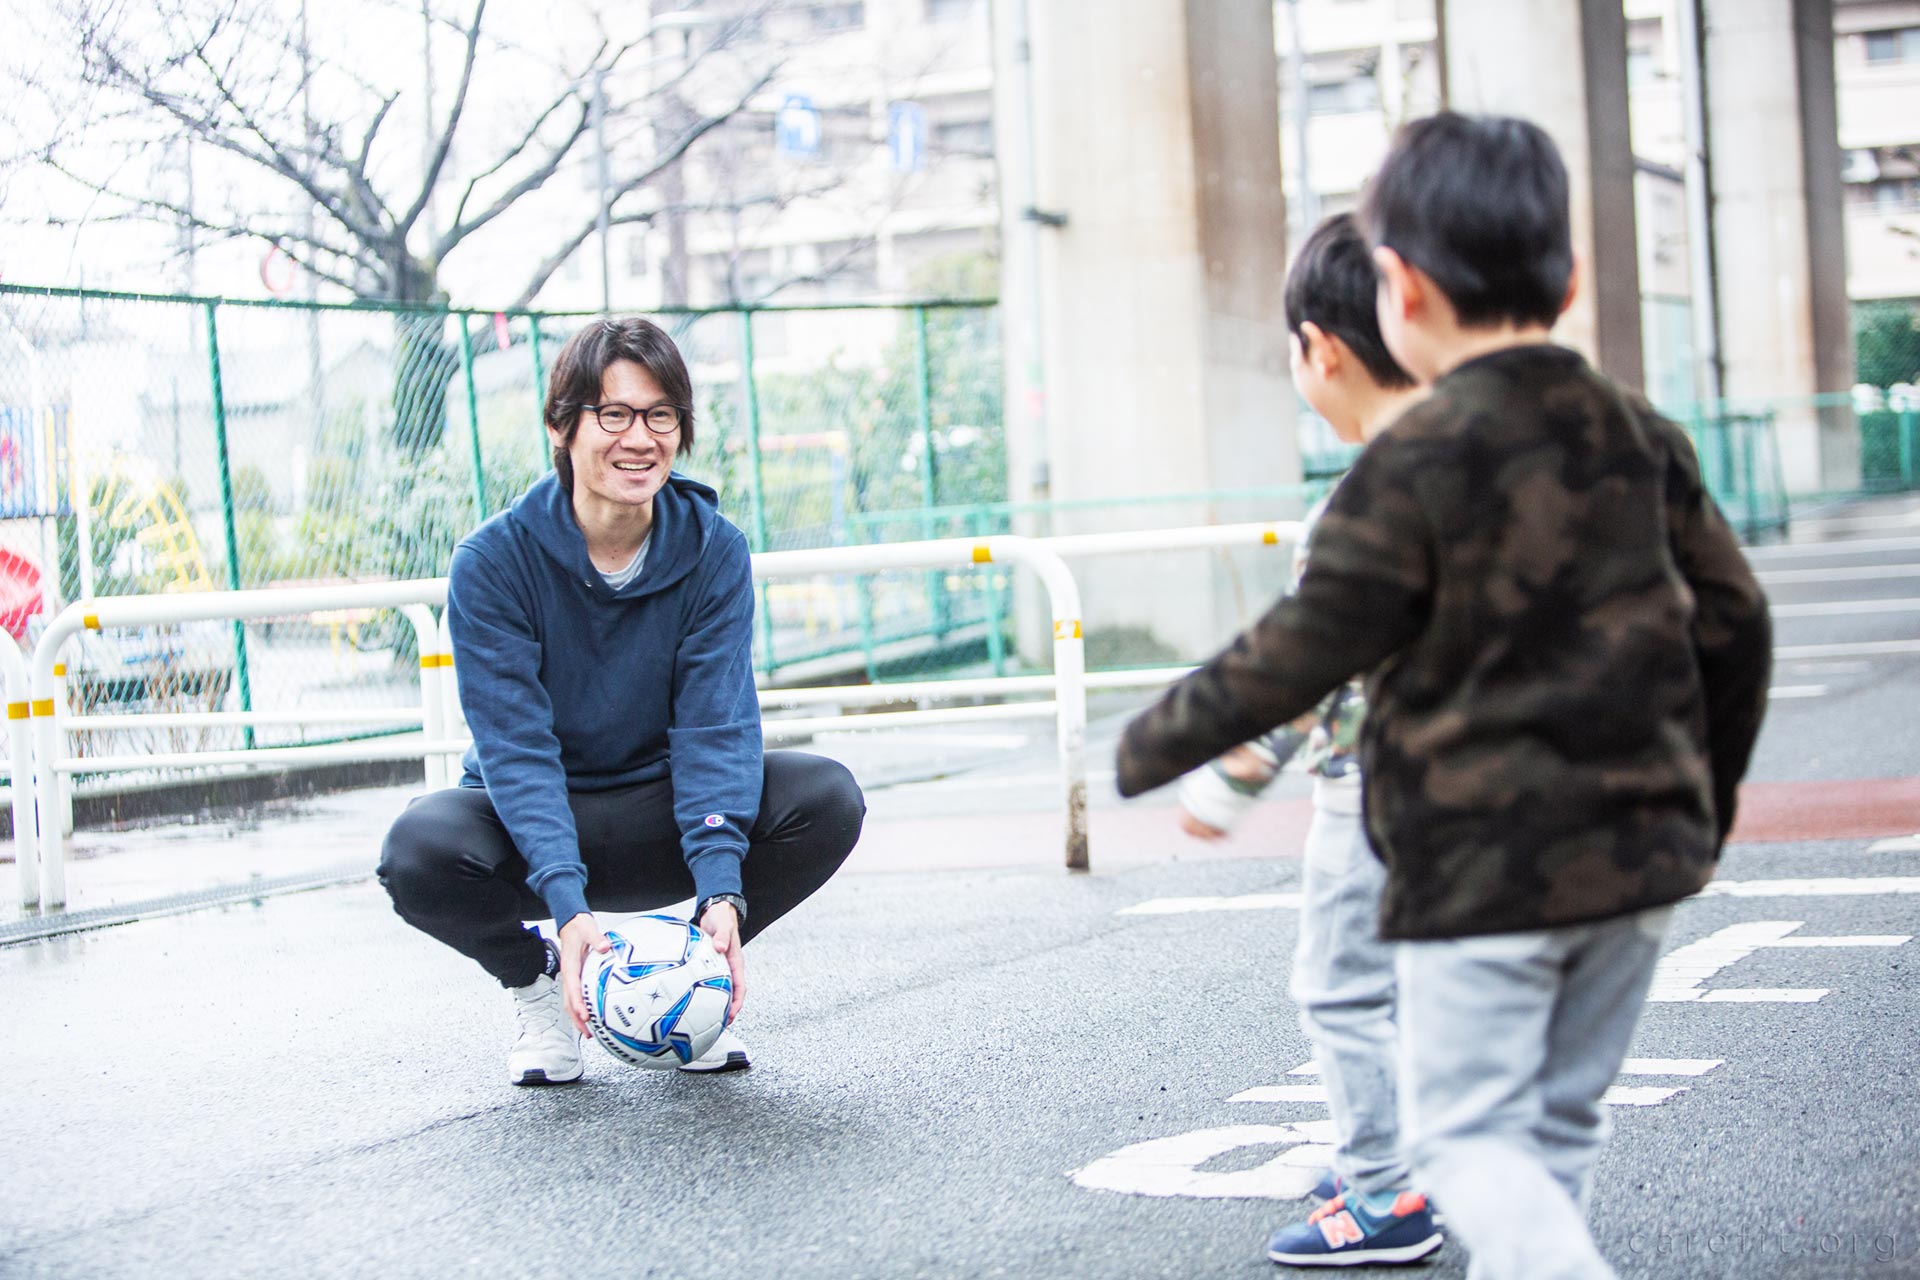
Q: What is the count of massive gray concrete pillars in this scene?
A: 3